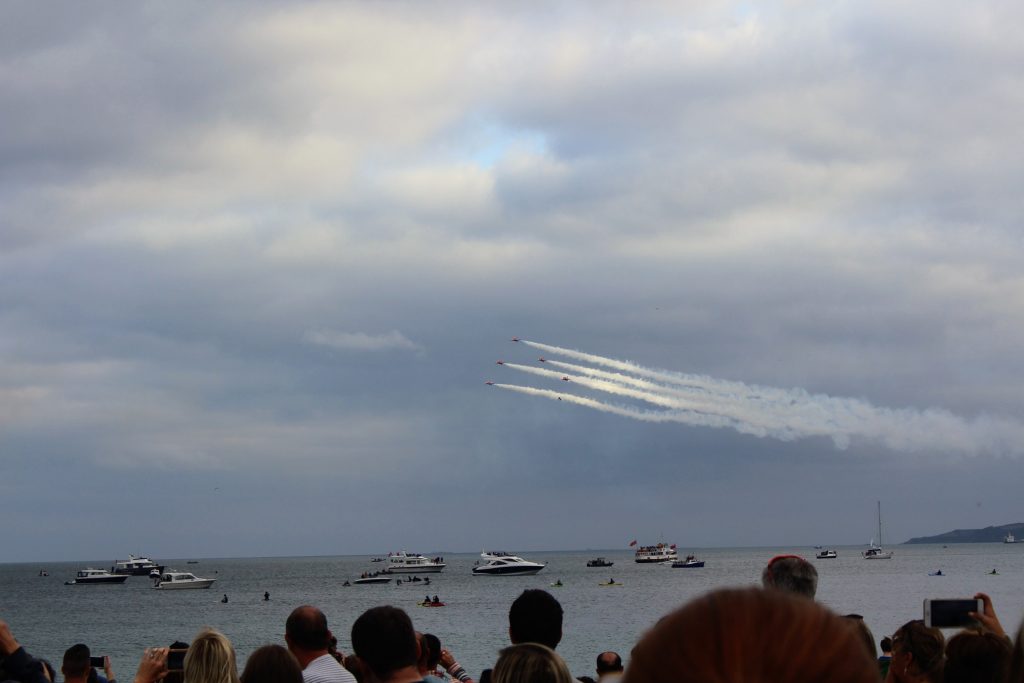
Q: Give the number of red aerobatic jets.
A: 5